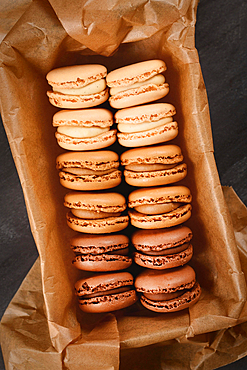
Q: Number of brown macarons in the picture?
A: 4